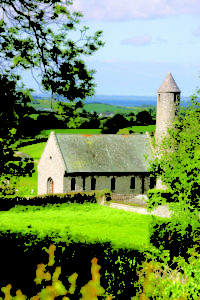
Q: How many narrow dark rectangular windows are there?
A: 5